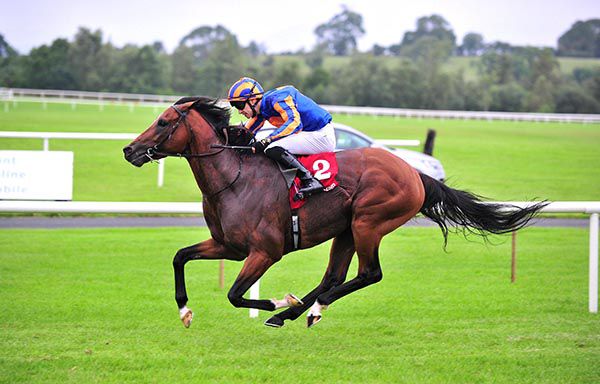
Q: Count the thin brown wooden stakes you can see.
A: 2